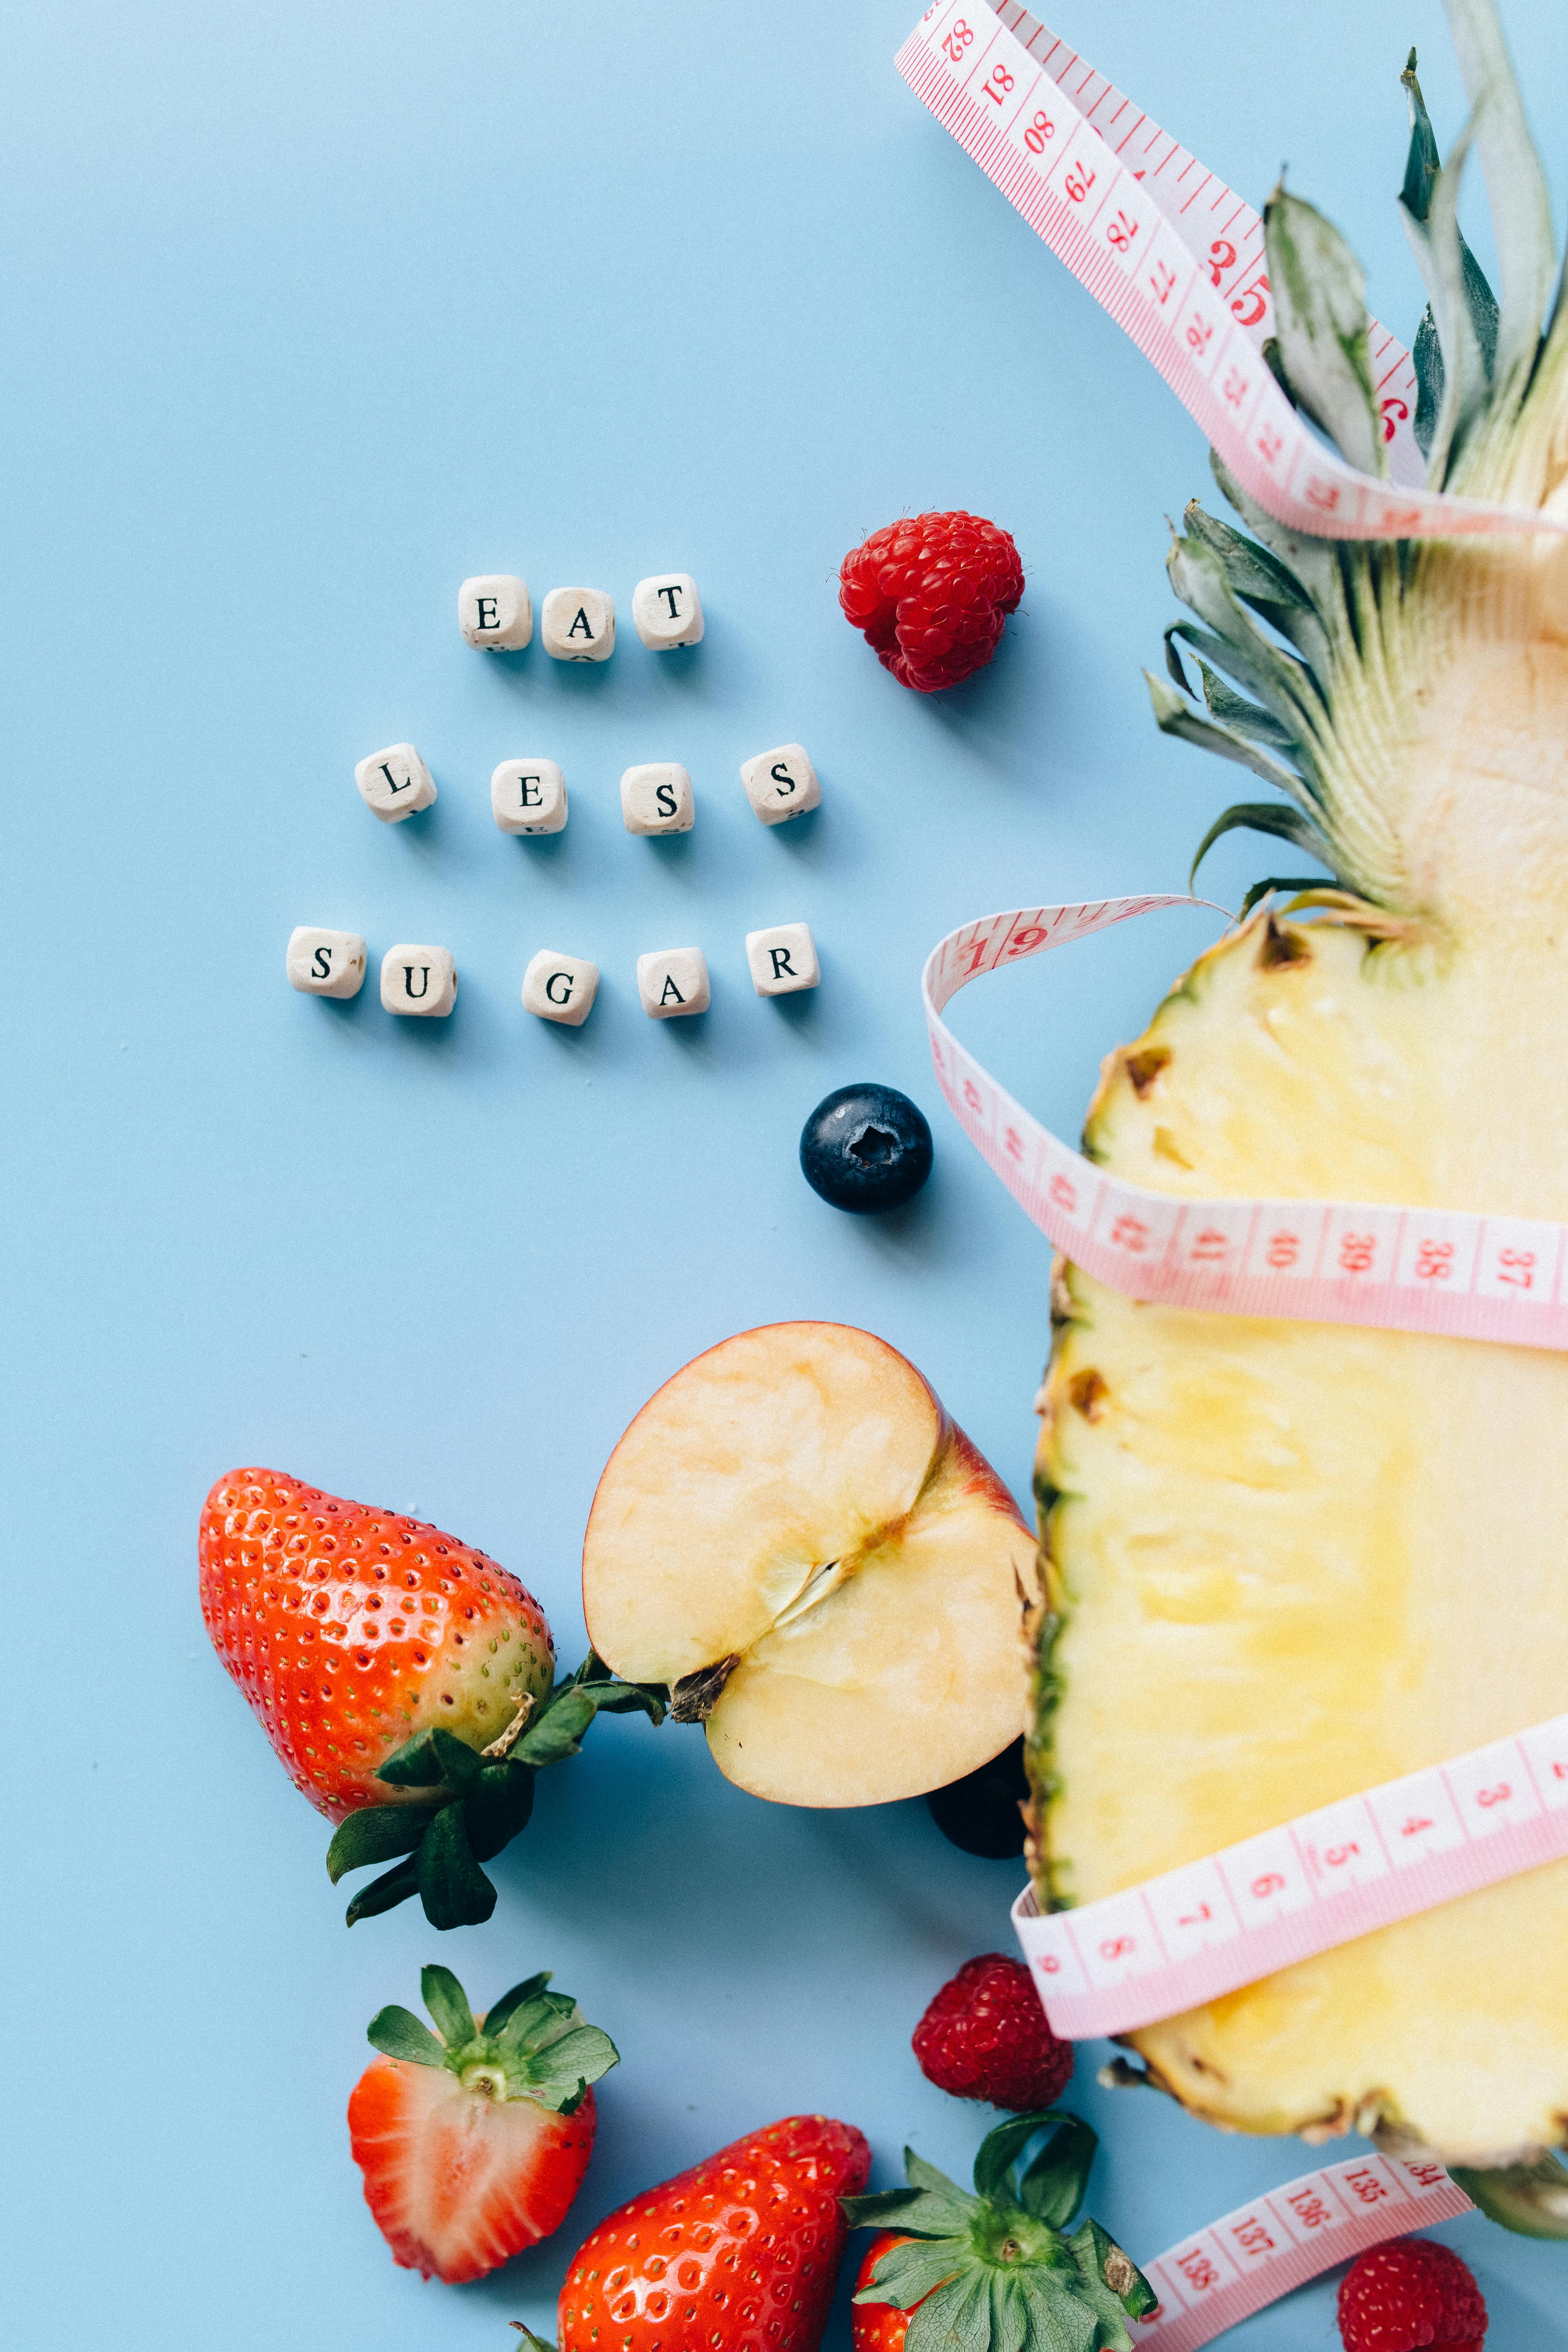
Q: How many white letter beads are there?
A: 12